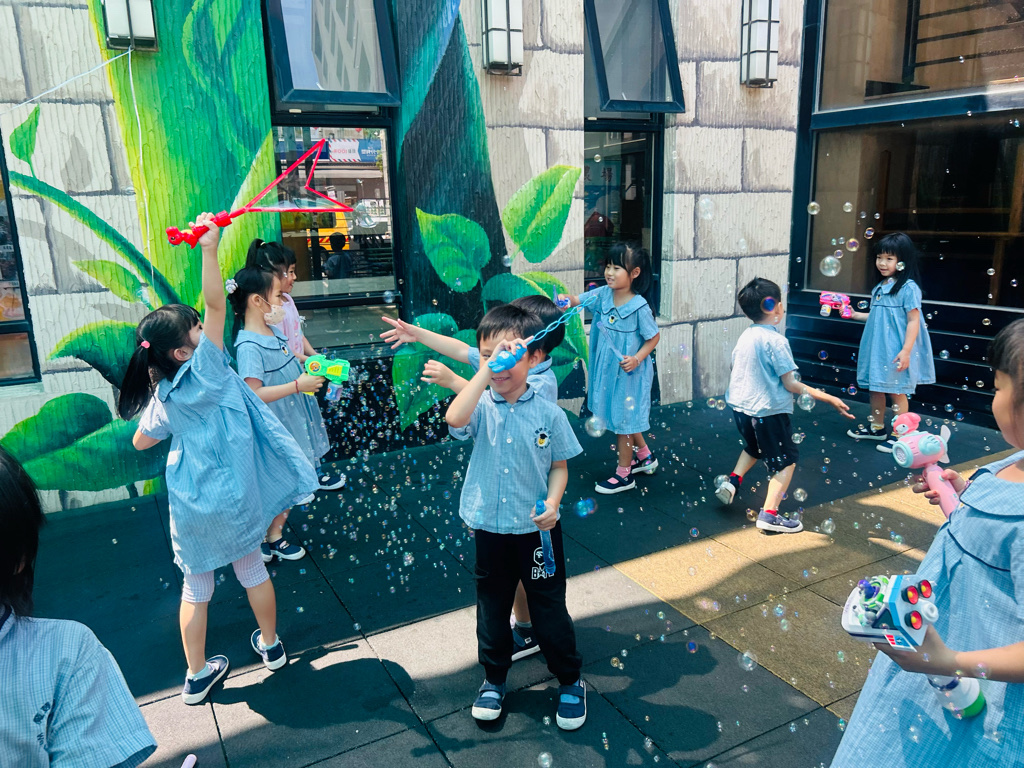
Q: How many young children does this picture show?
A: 10